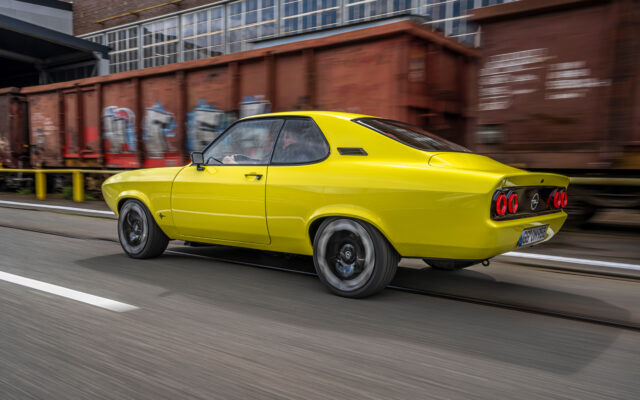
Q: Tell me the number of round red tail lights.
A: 4